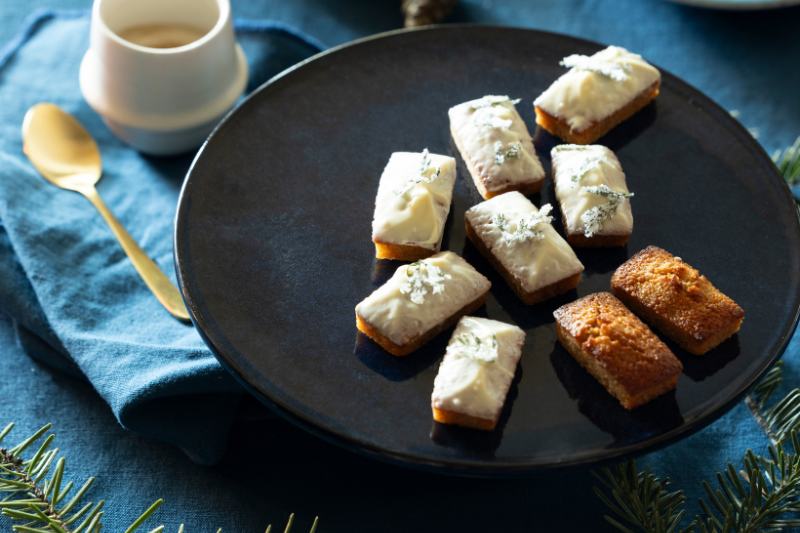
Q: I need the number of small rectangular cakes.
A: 9